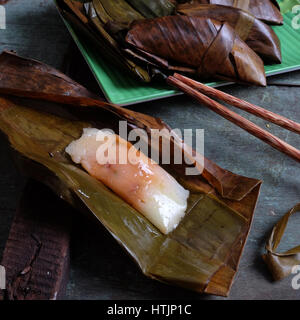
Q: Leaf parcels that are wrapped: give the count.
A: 3